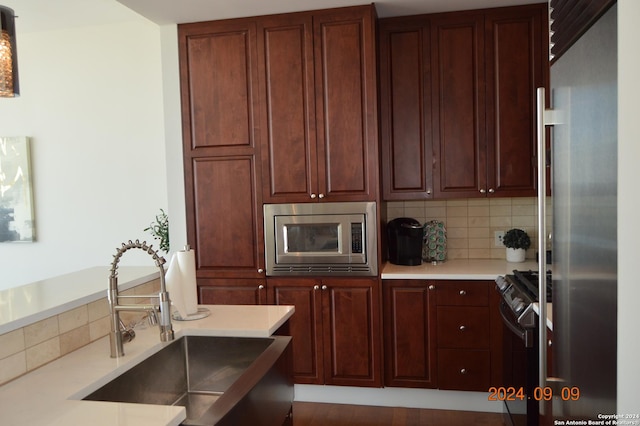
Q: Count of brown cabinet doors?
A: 10